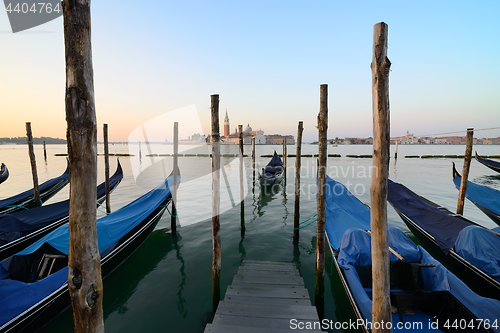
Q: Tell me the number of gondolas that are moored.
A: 9